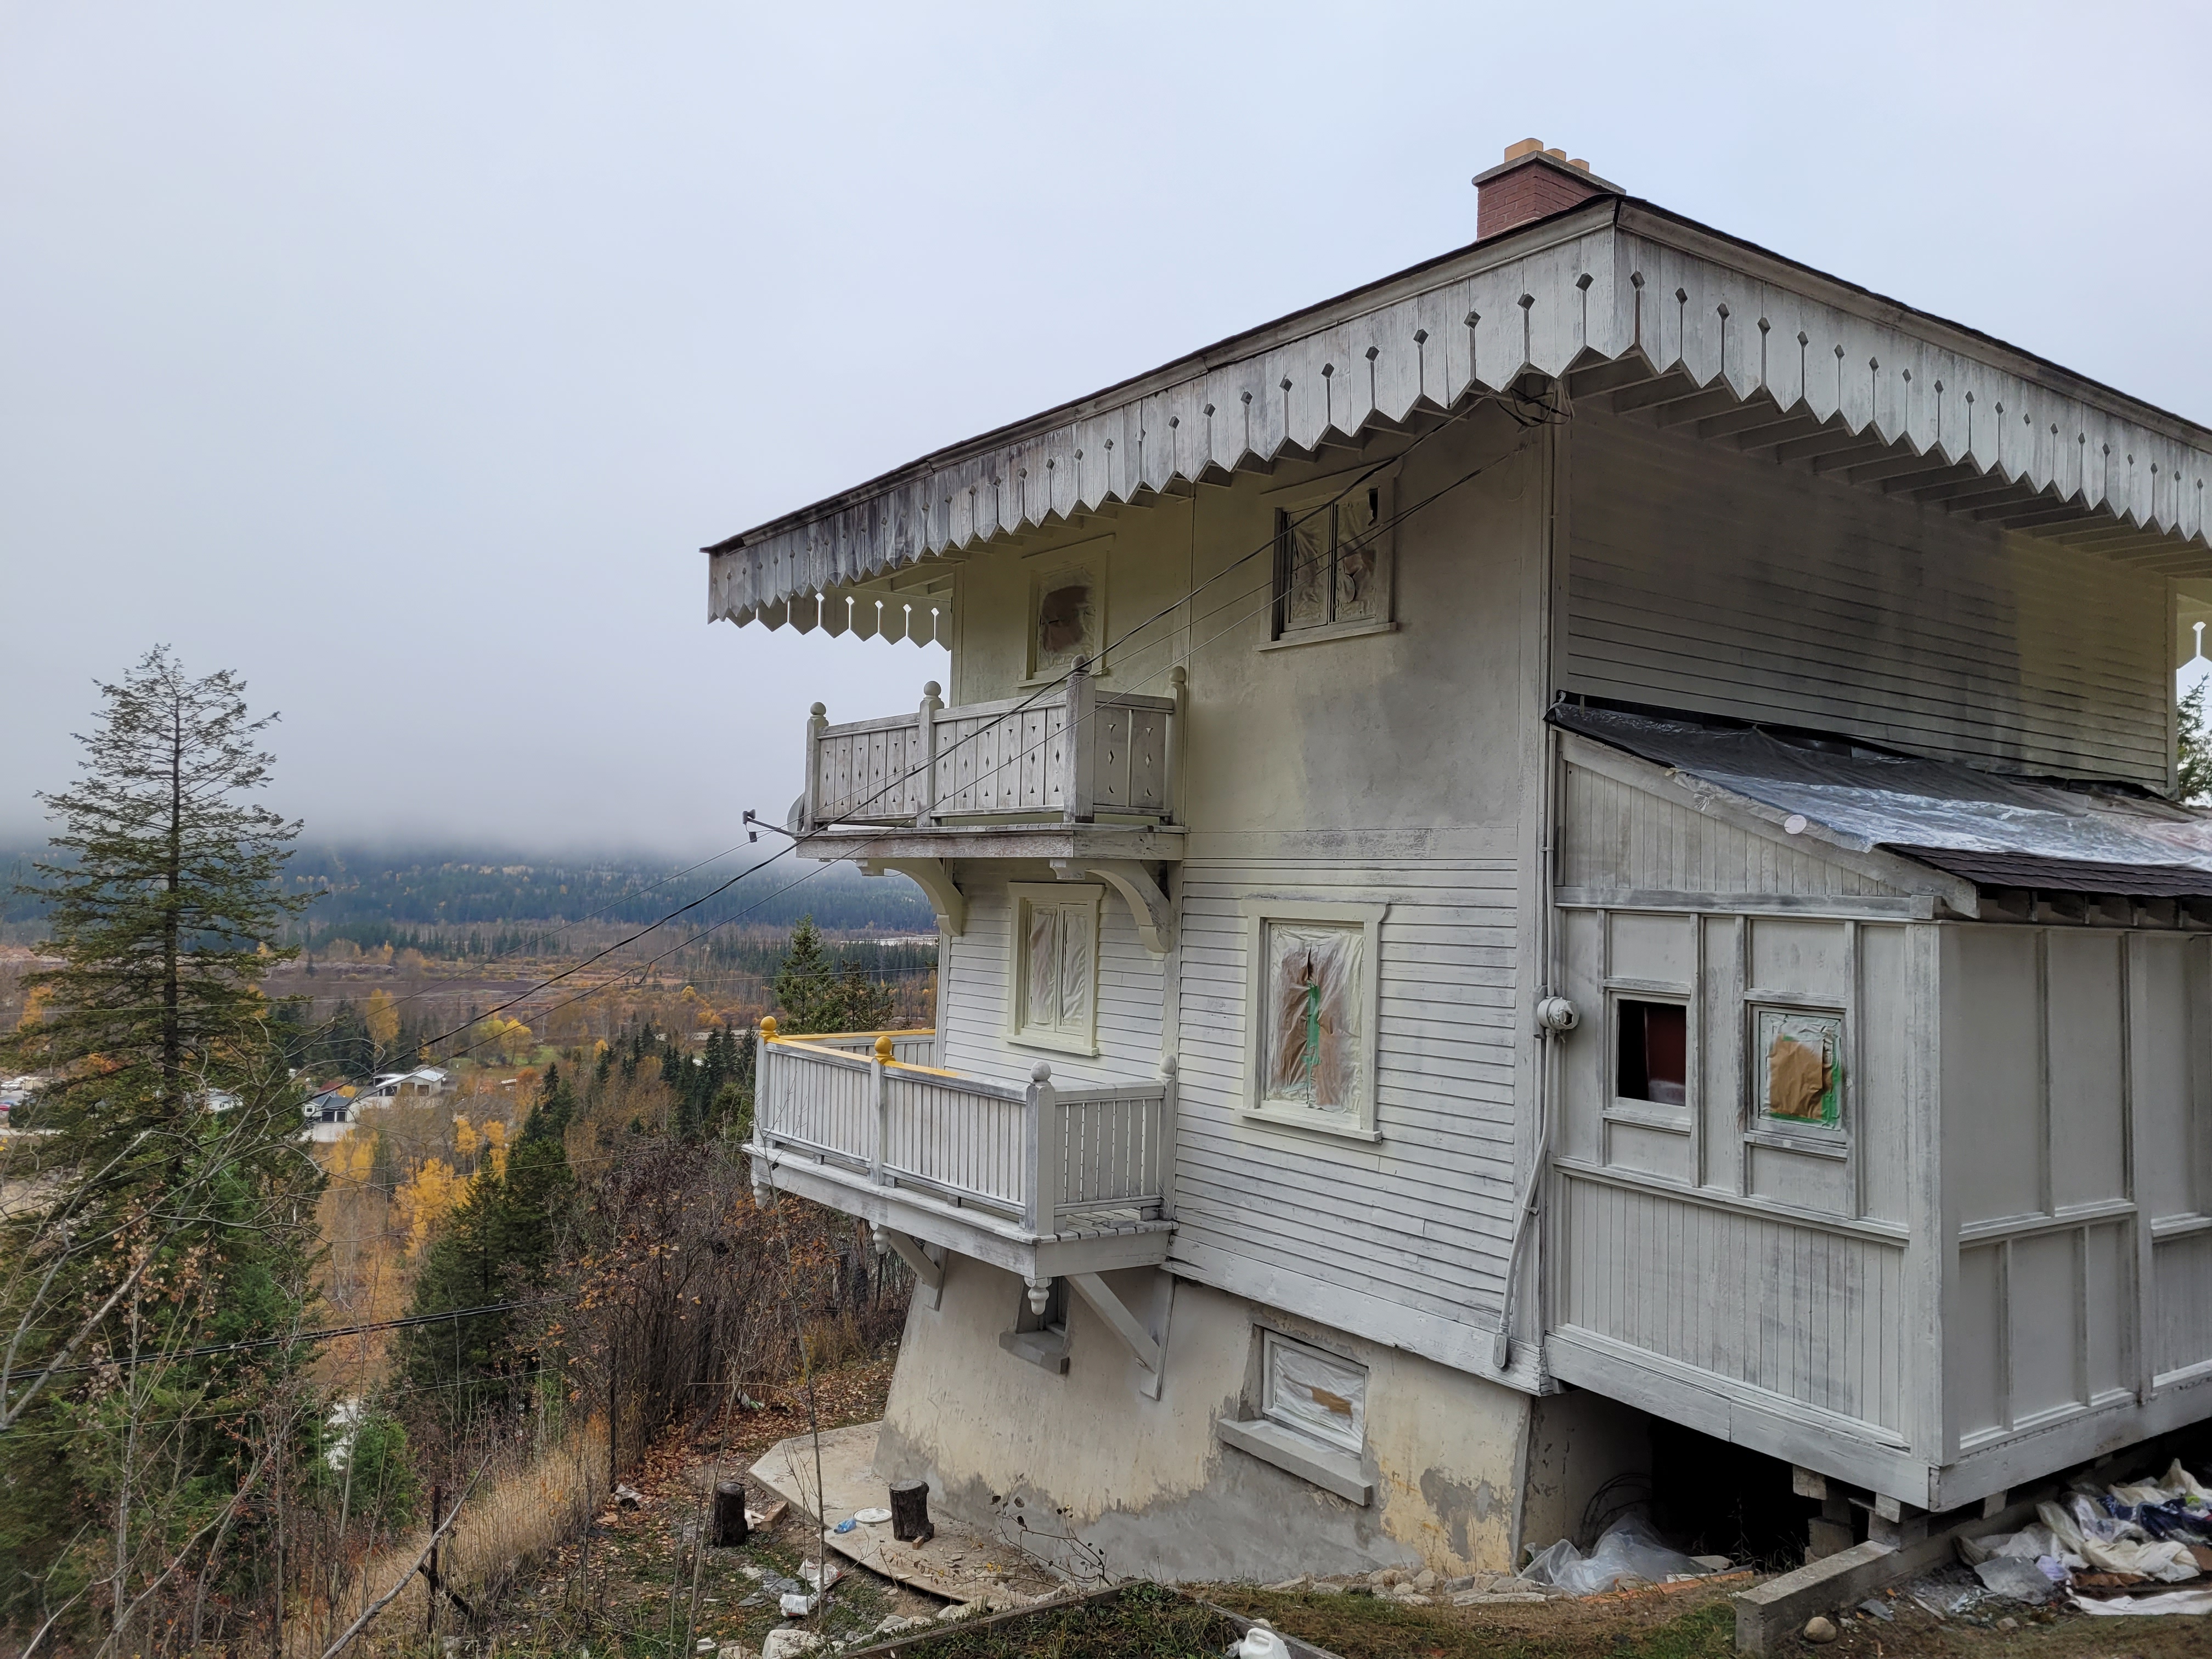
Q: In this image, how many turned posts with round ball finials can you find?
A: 8